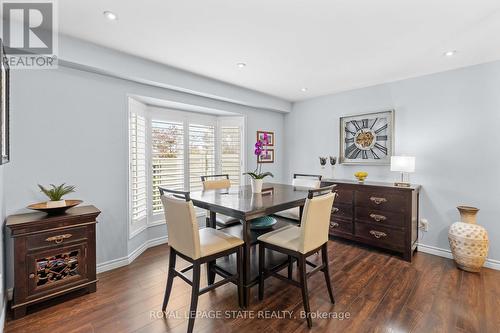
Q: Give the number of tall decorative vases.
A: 1